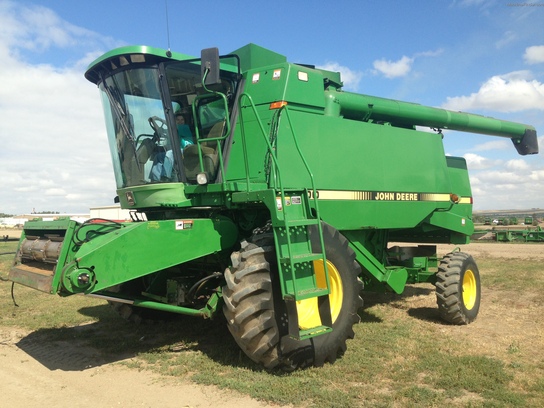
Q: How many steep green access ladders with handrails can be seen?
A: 1